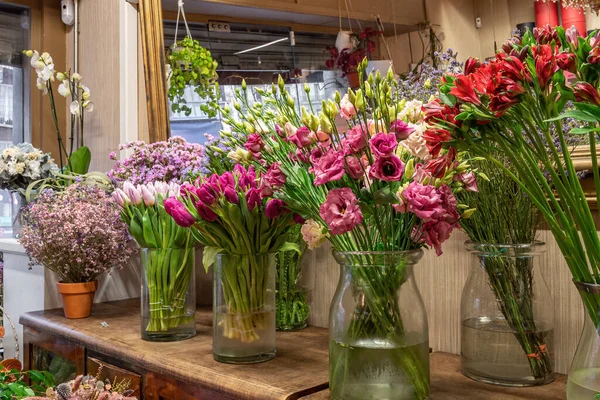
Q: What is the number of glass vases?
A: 6